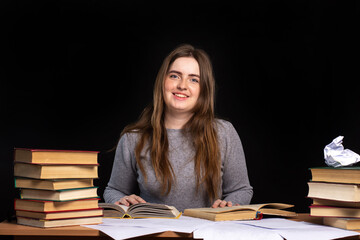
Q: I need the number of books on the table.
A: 14